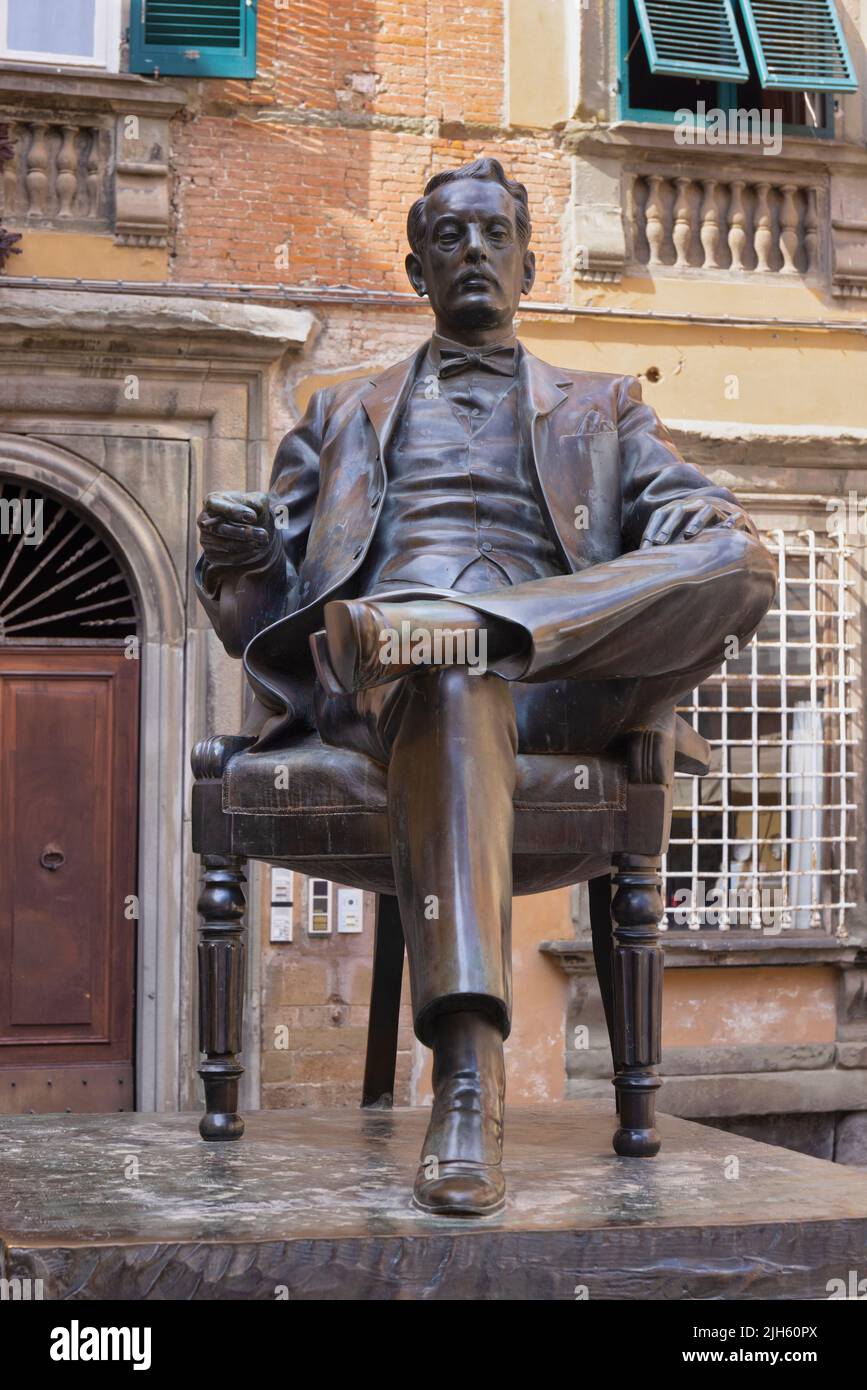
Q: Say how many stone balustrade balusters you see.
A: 11